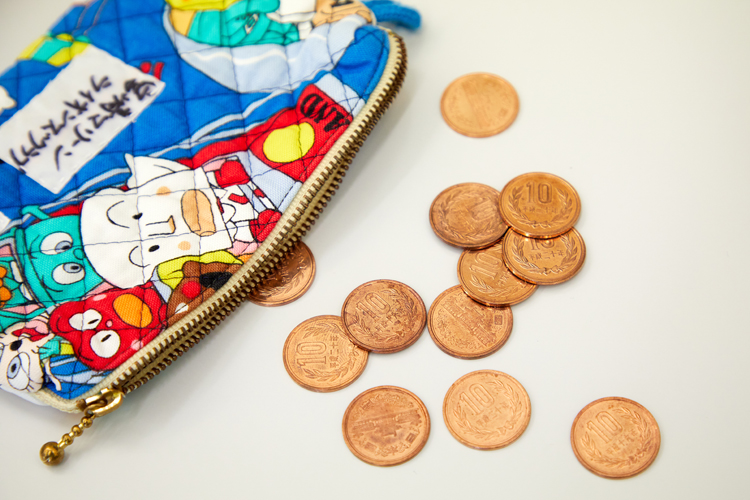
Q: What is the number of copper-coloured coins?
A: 12